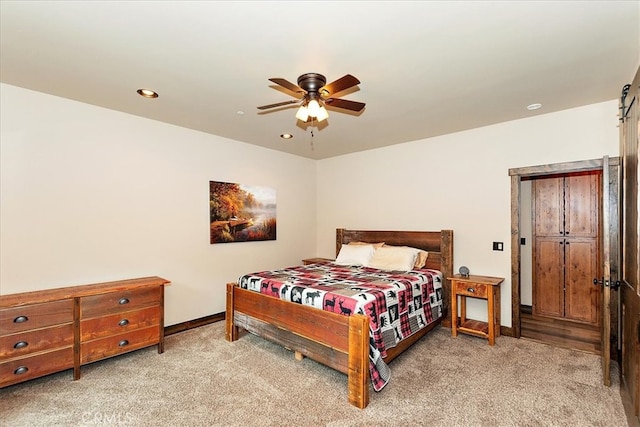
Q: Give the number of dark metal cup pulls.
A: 7